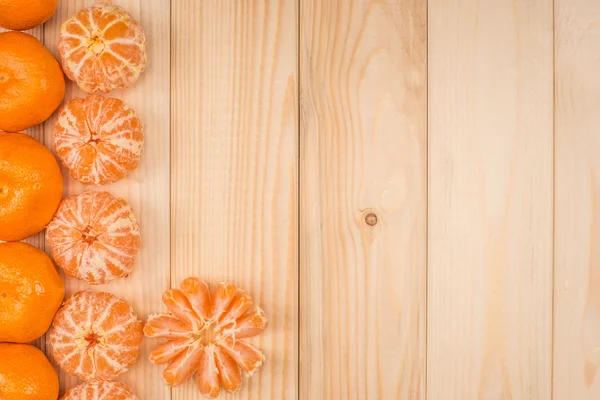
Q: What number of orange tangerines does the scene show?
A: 11